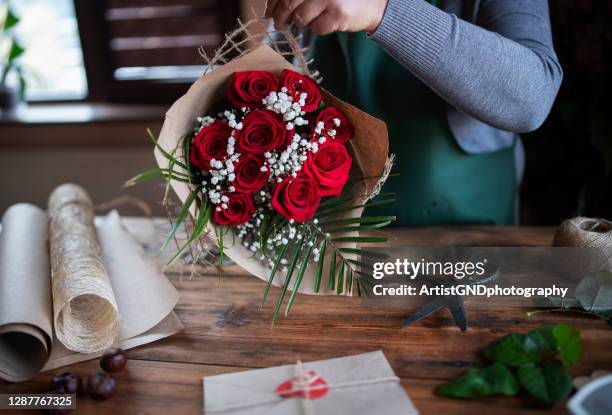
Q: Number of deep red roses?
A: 9